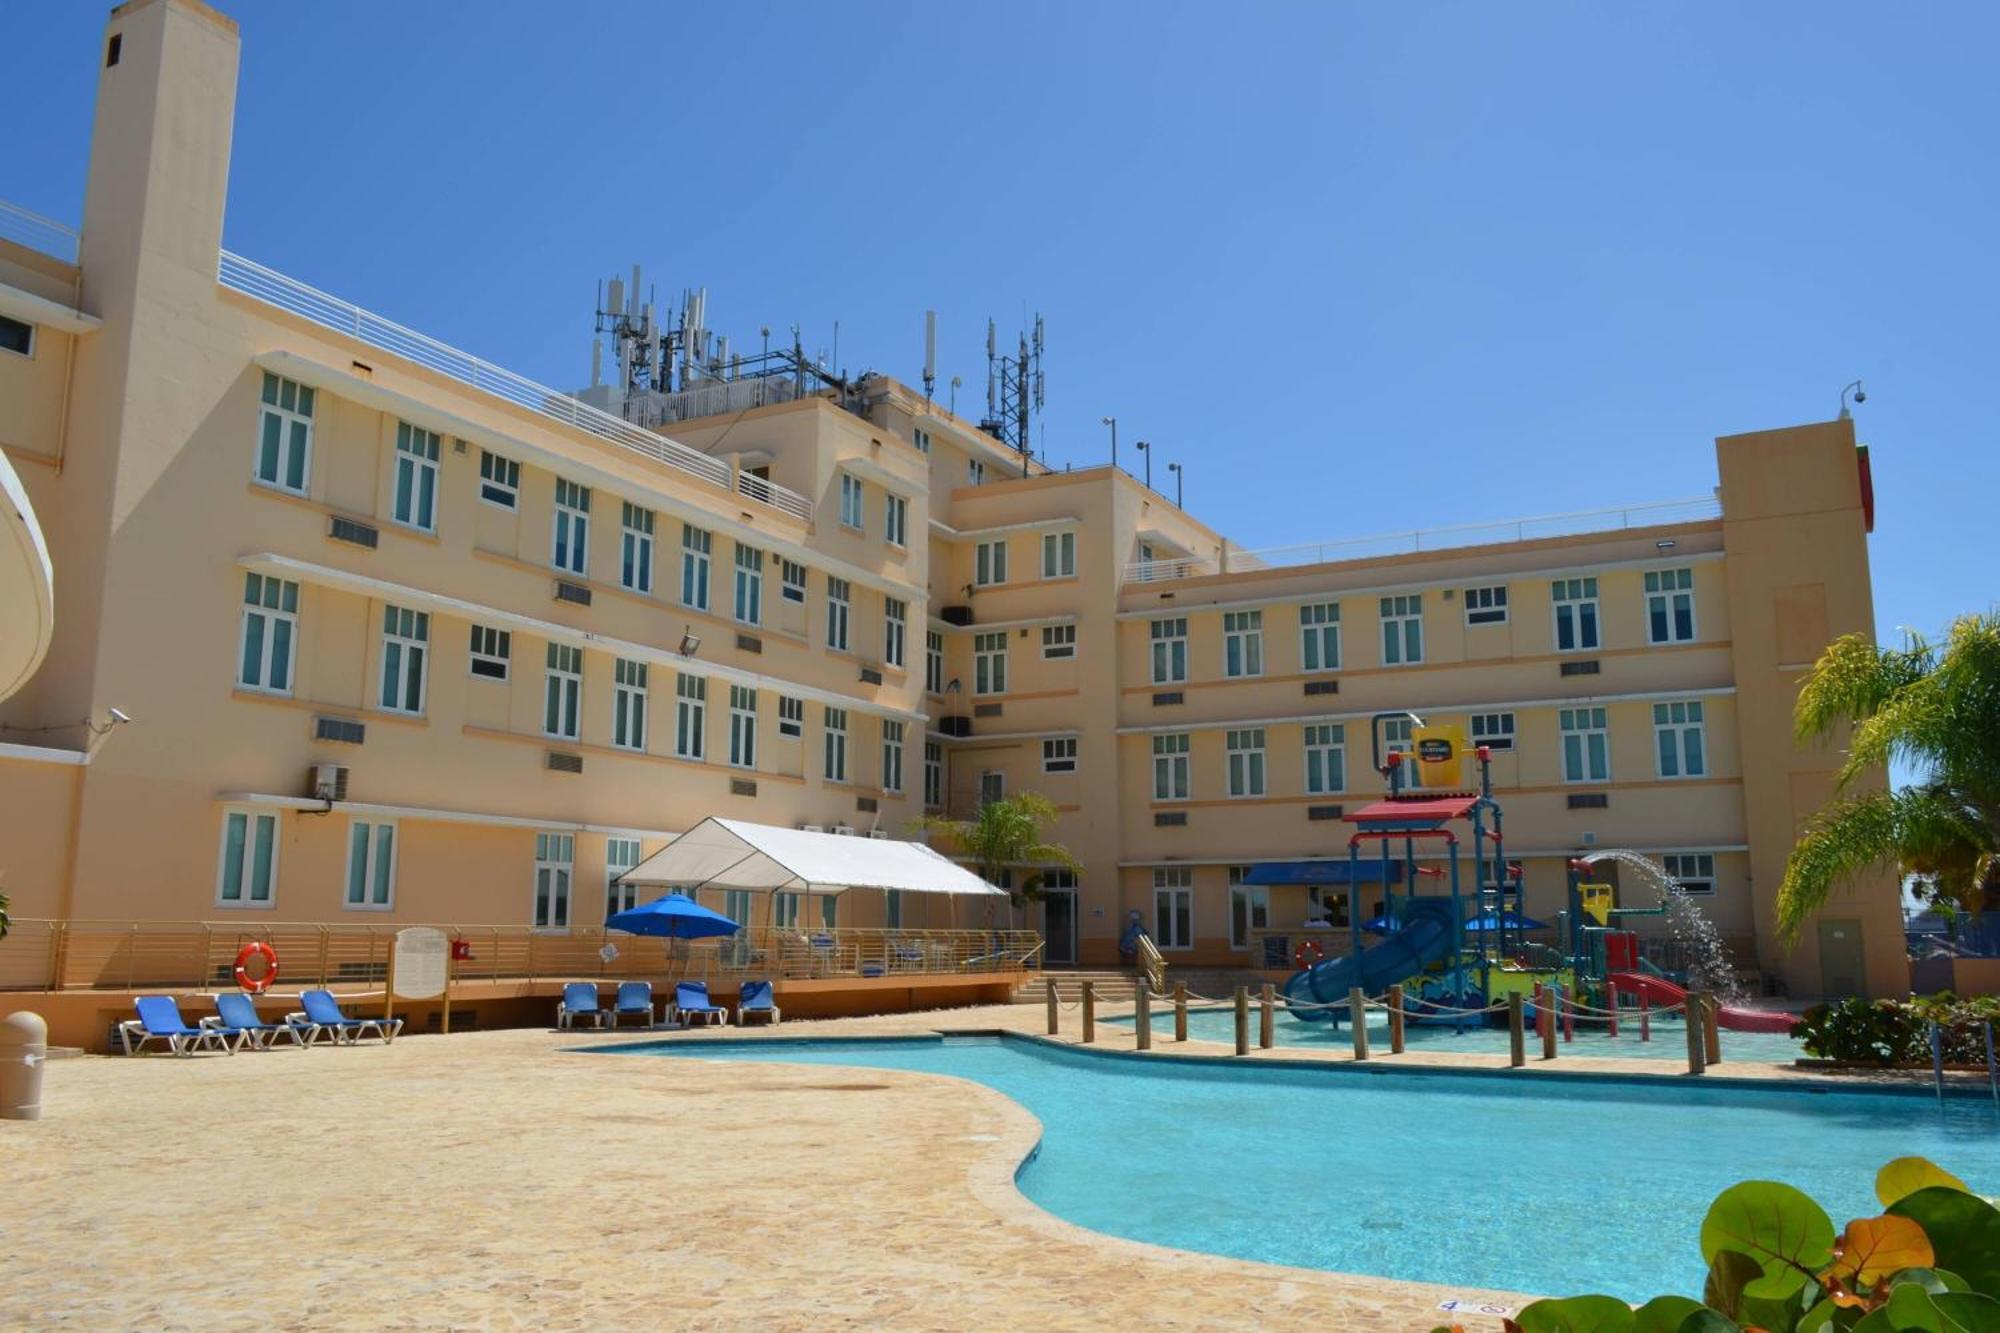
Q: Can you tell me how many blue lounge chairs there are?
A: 7